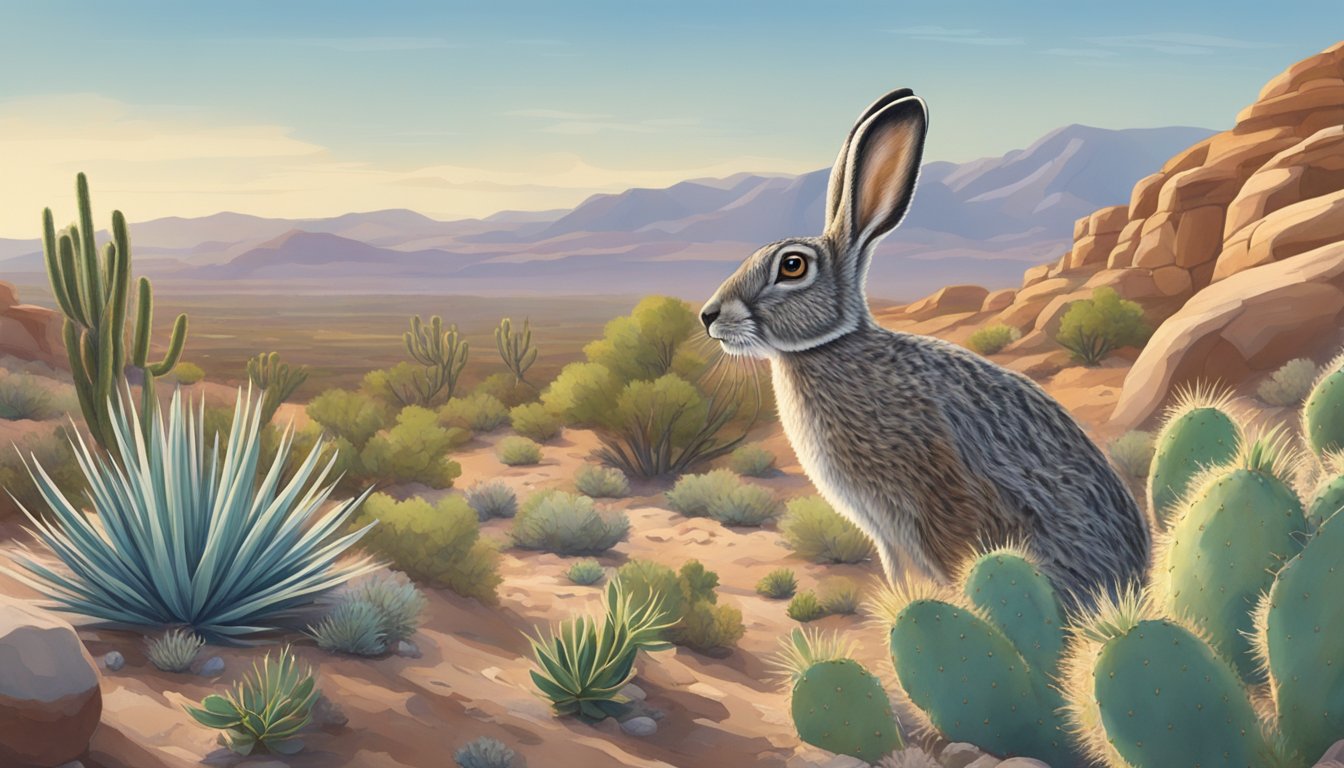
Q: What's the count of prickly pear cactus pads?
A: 9